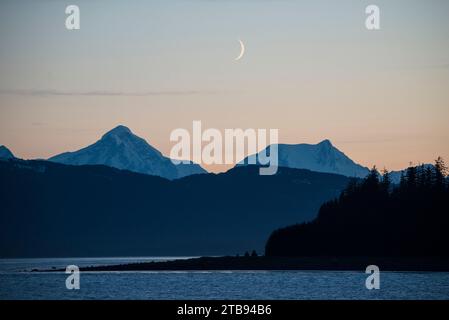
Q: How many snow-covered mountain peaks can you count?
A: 2